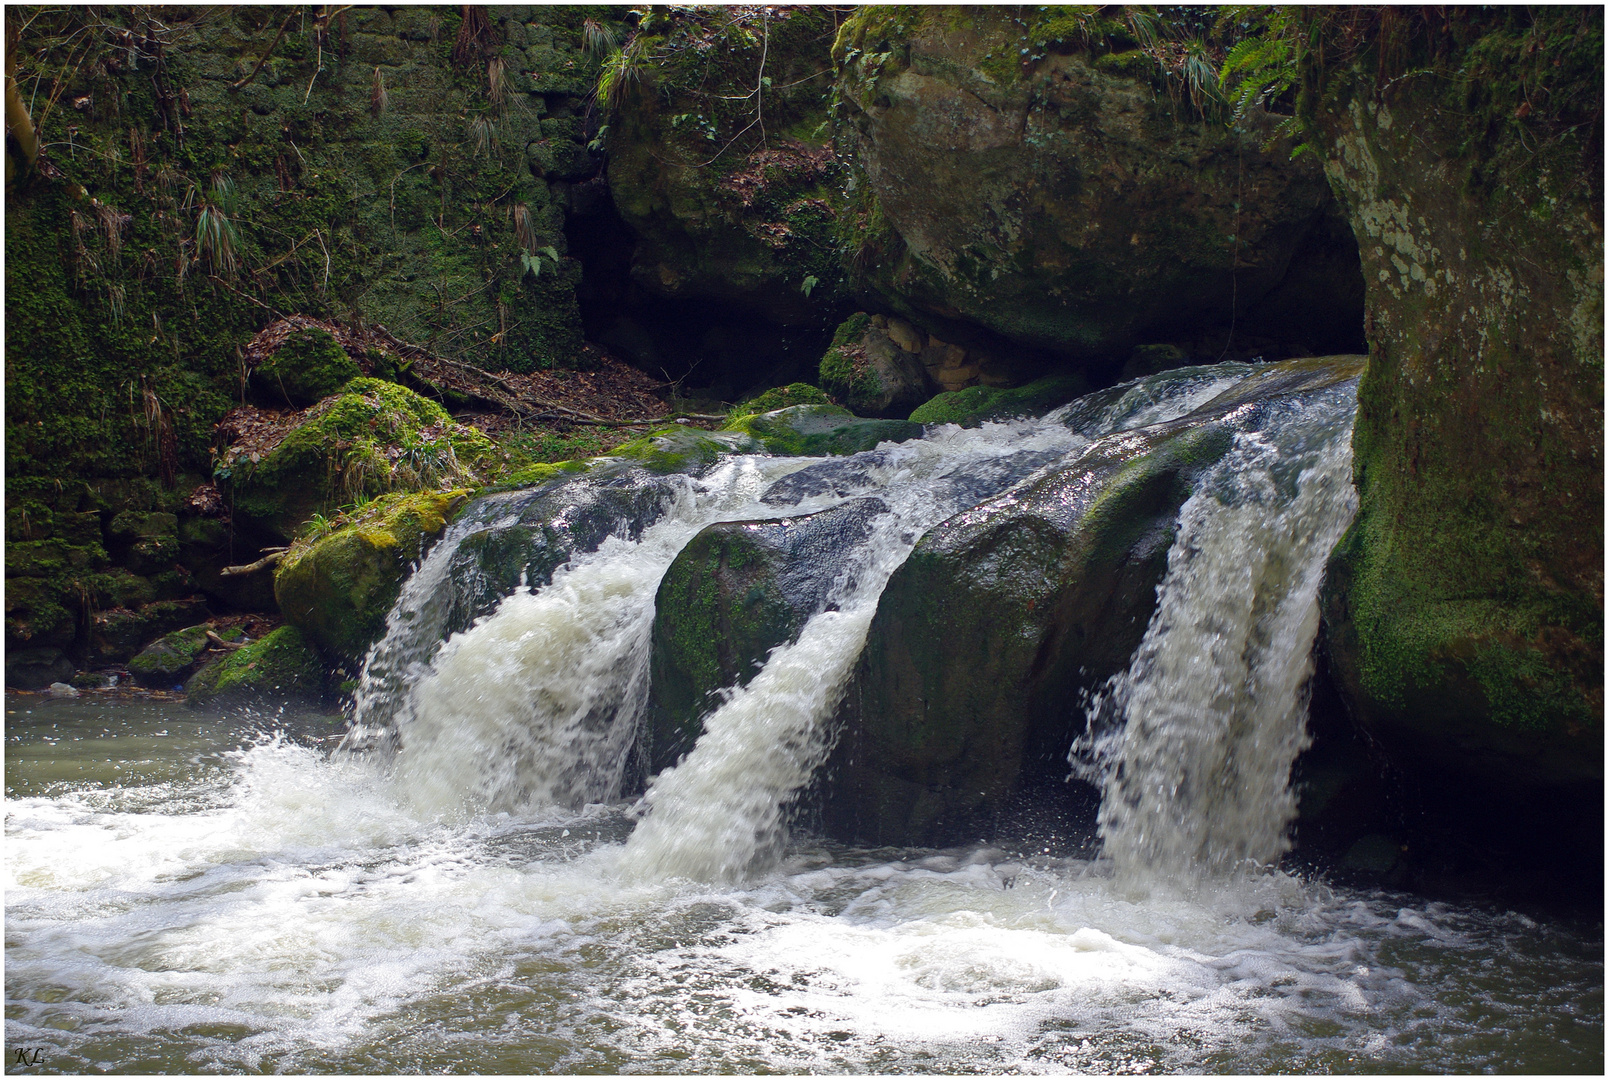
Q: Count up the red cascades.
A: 0